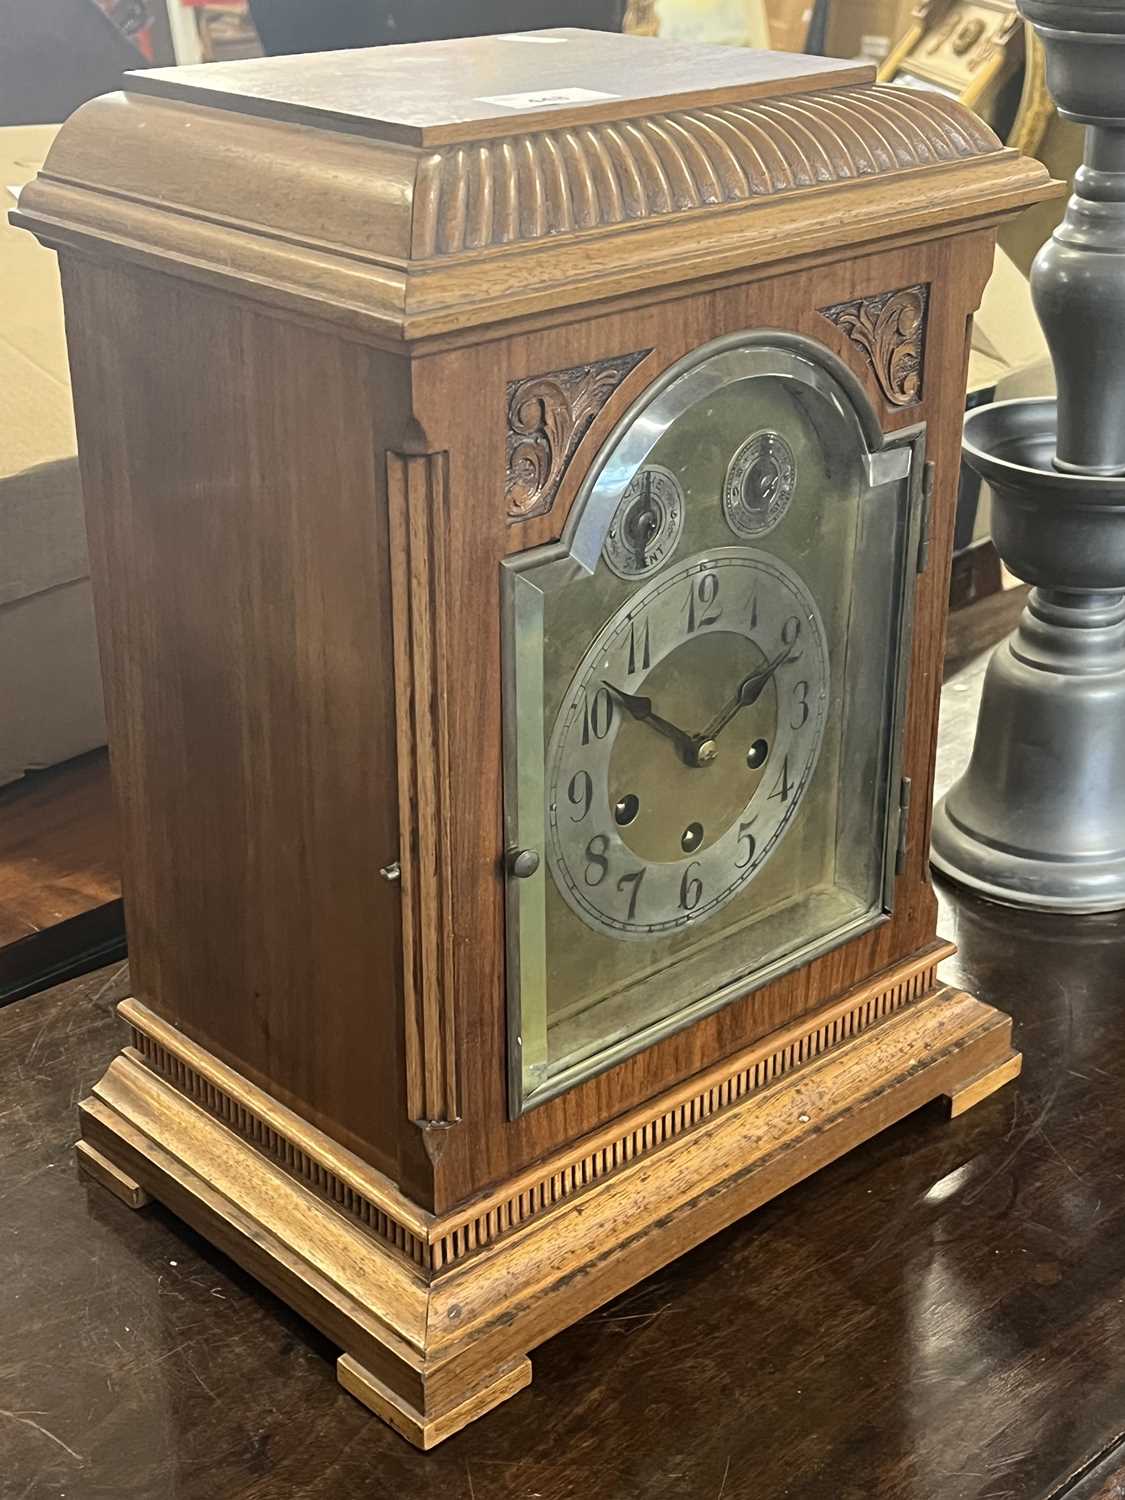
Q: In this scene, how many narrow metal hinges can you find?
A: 2